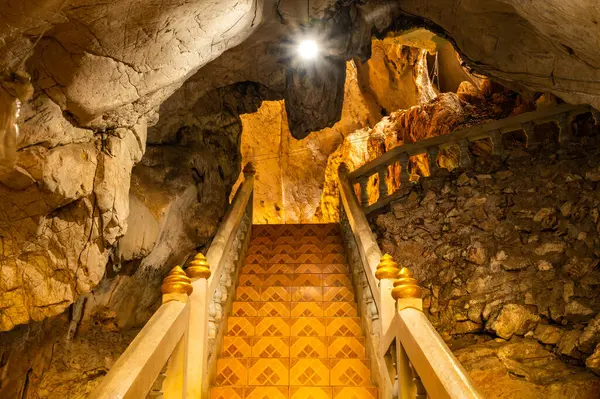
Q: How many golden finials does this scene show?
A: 4